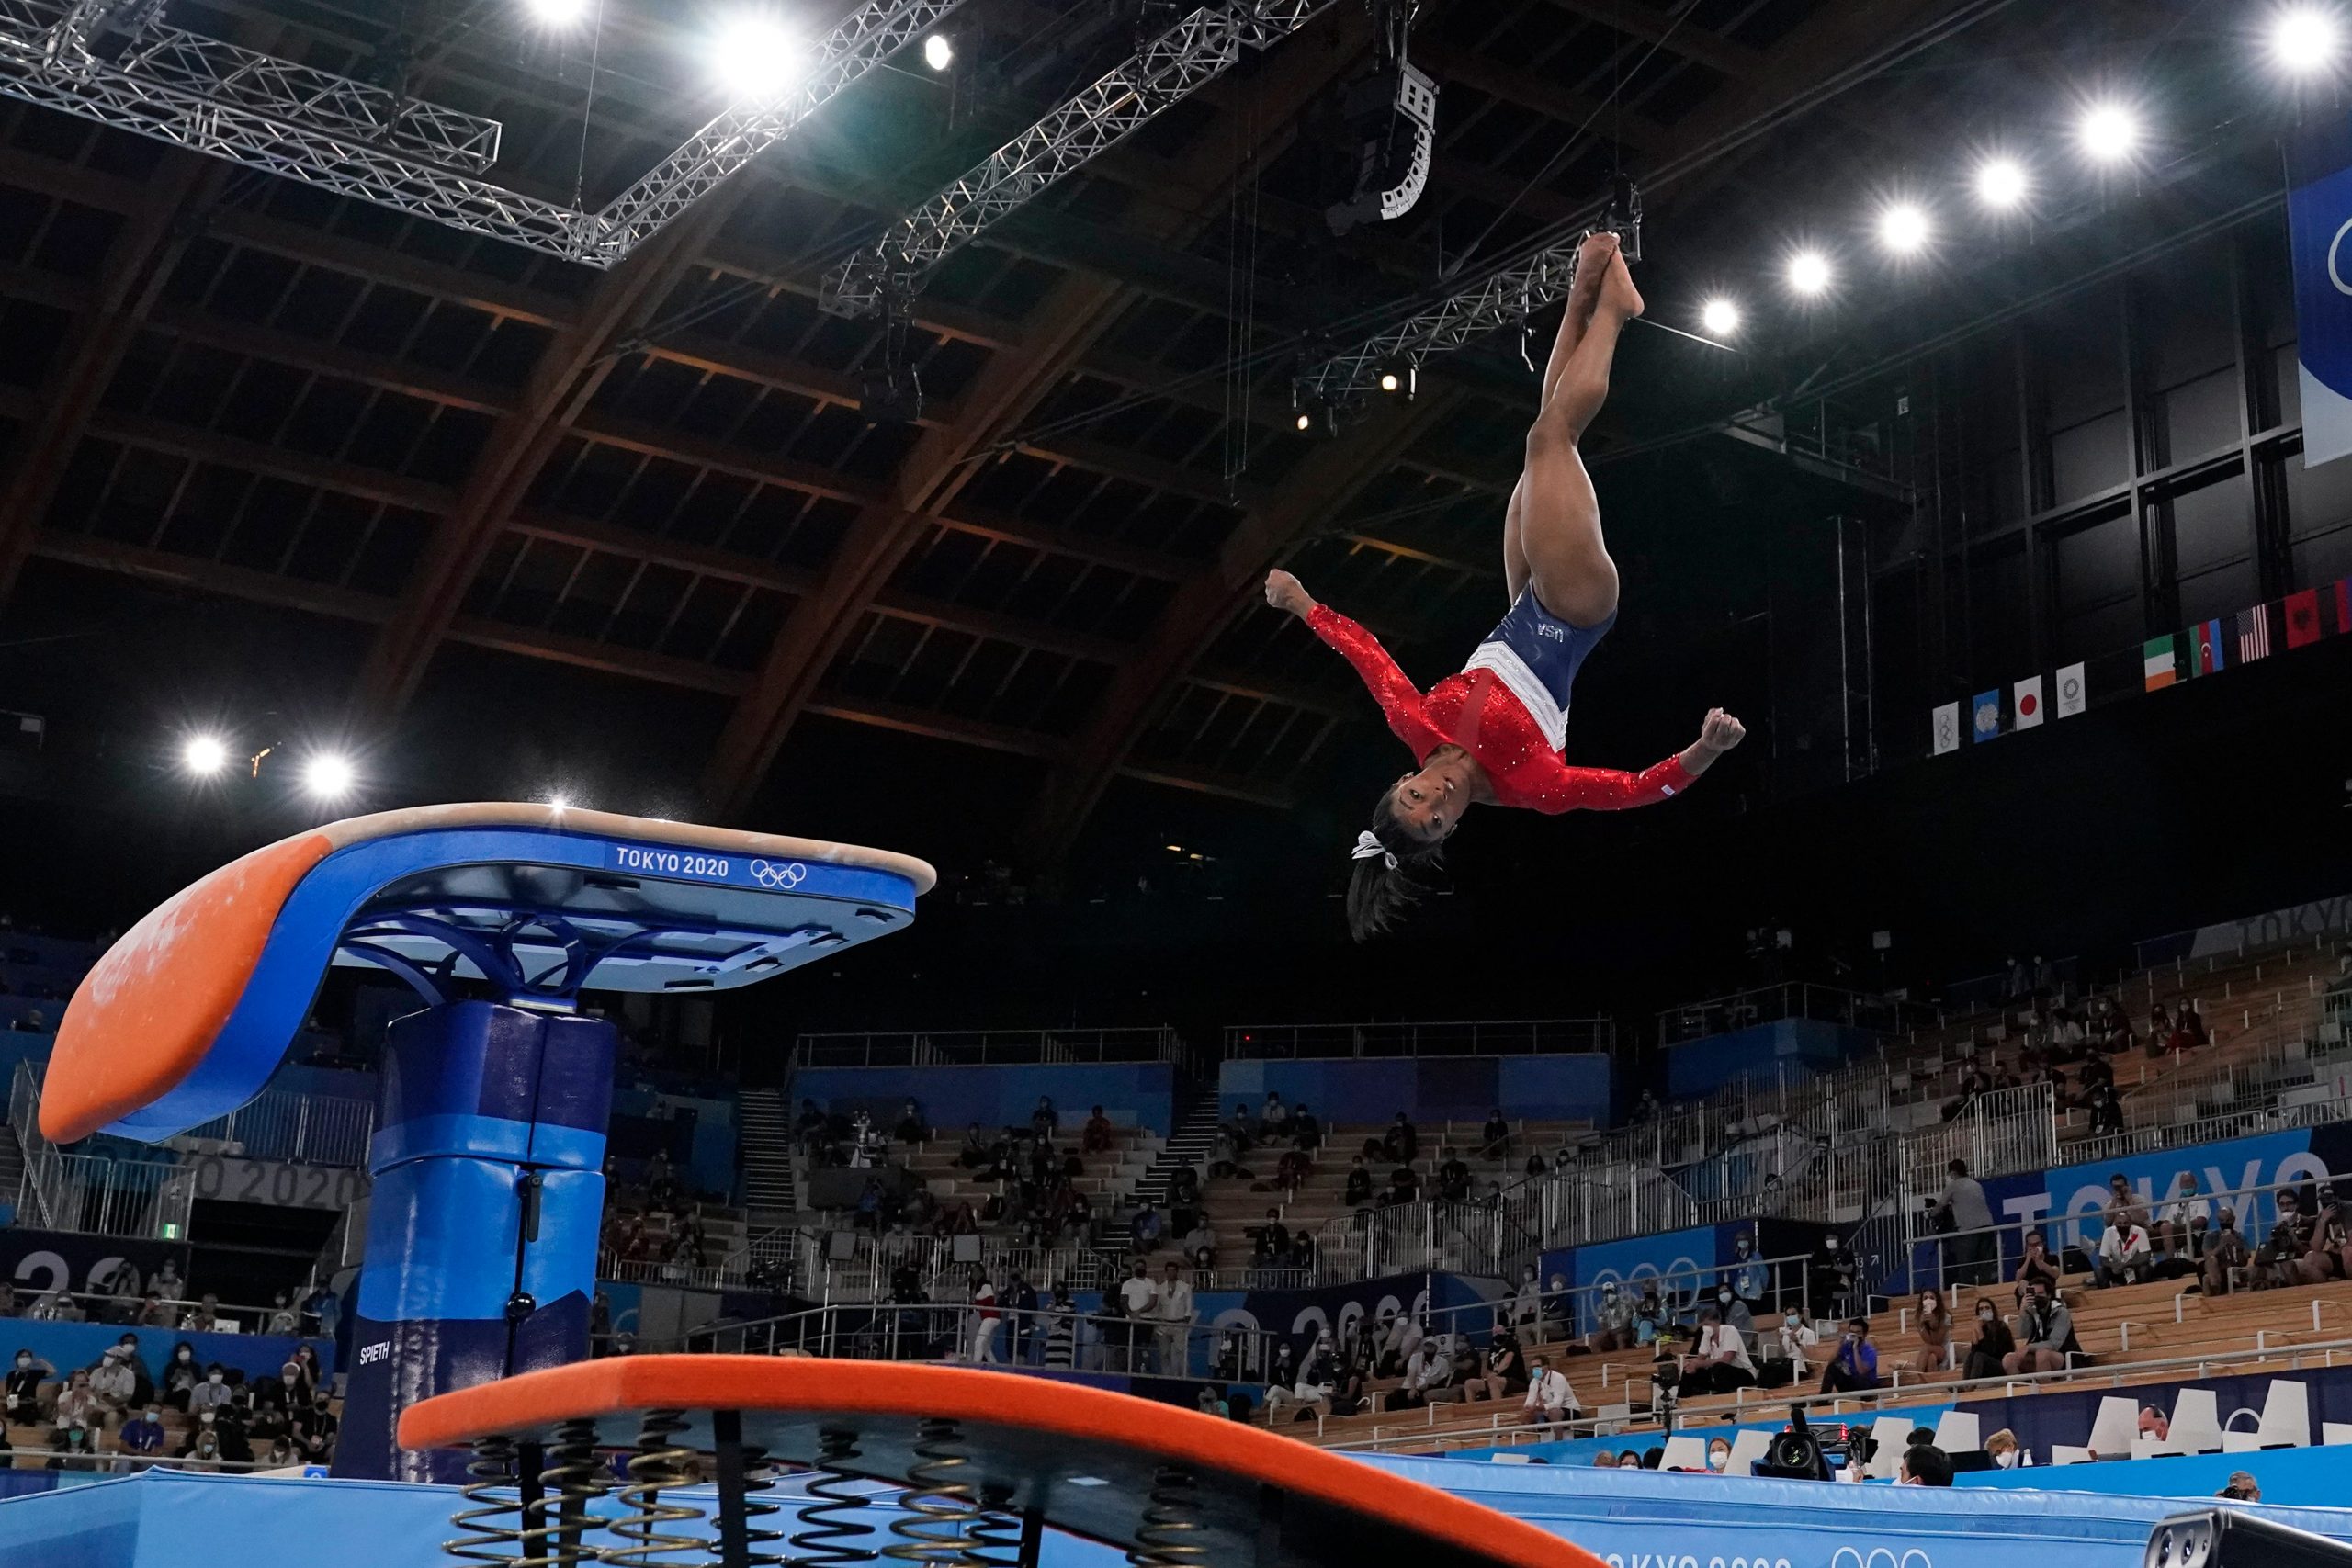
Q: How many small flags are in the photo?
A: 9